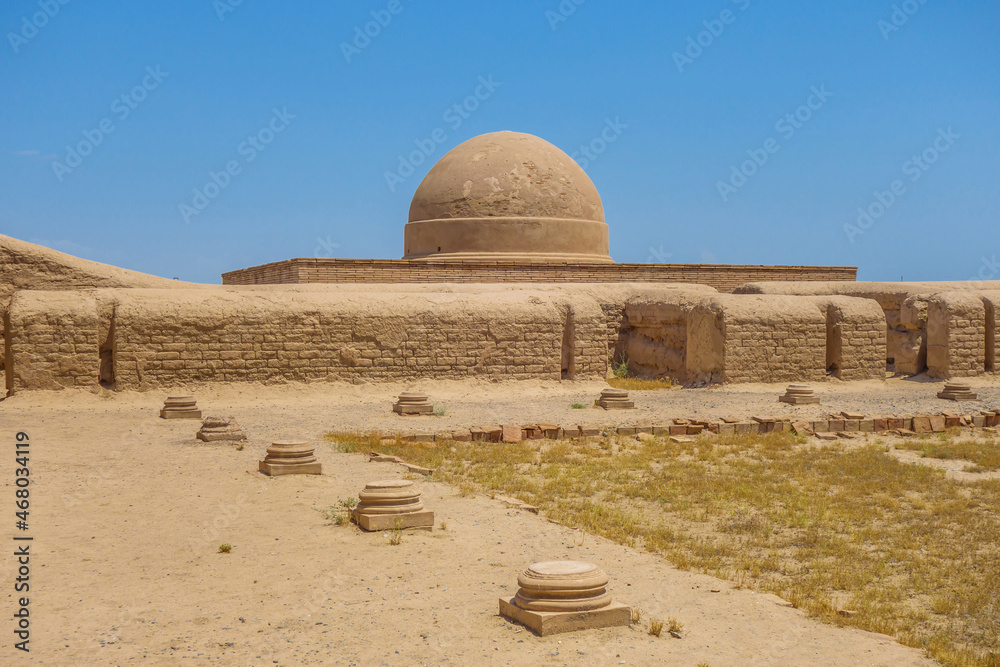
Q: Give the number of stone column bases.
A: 9